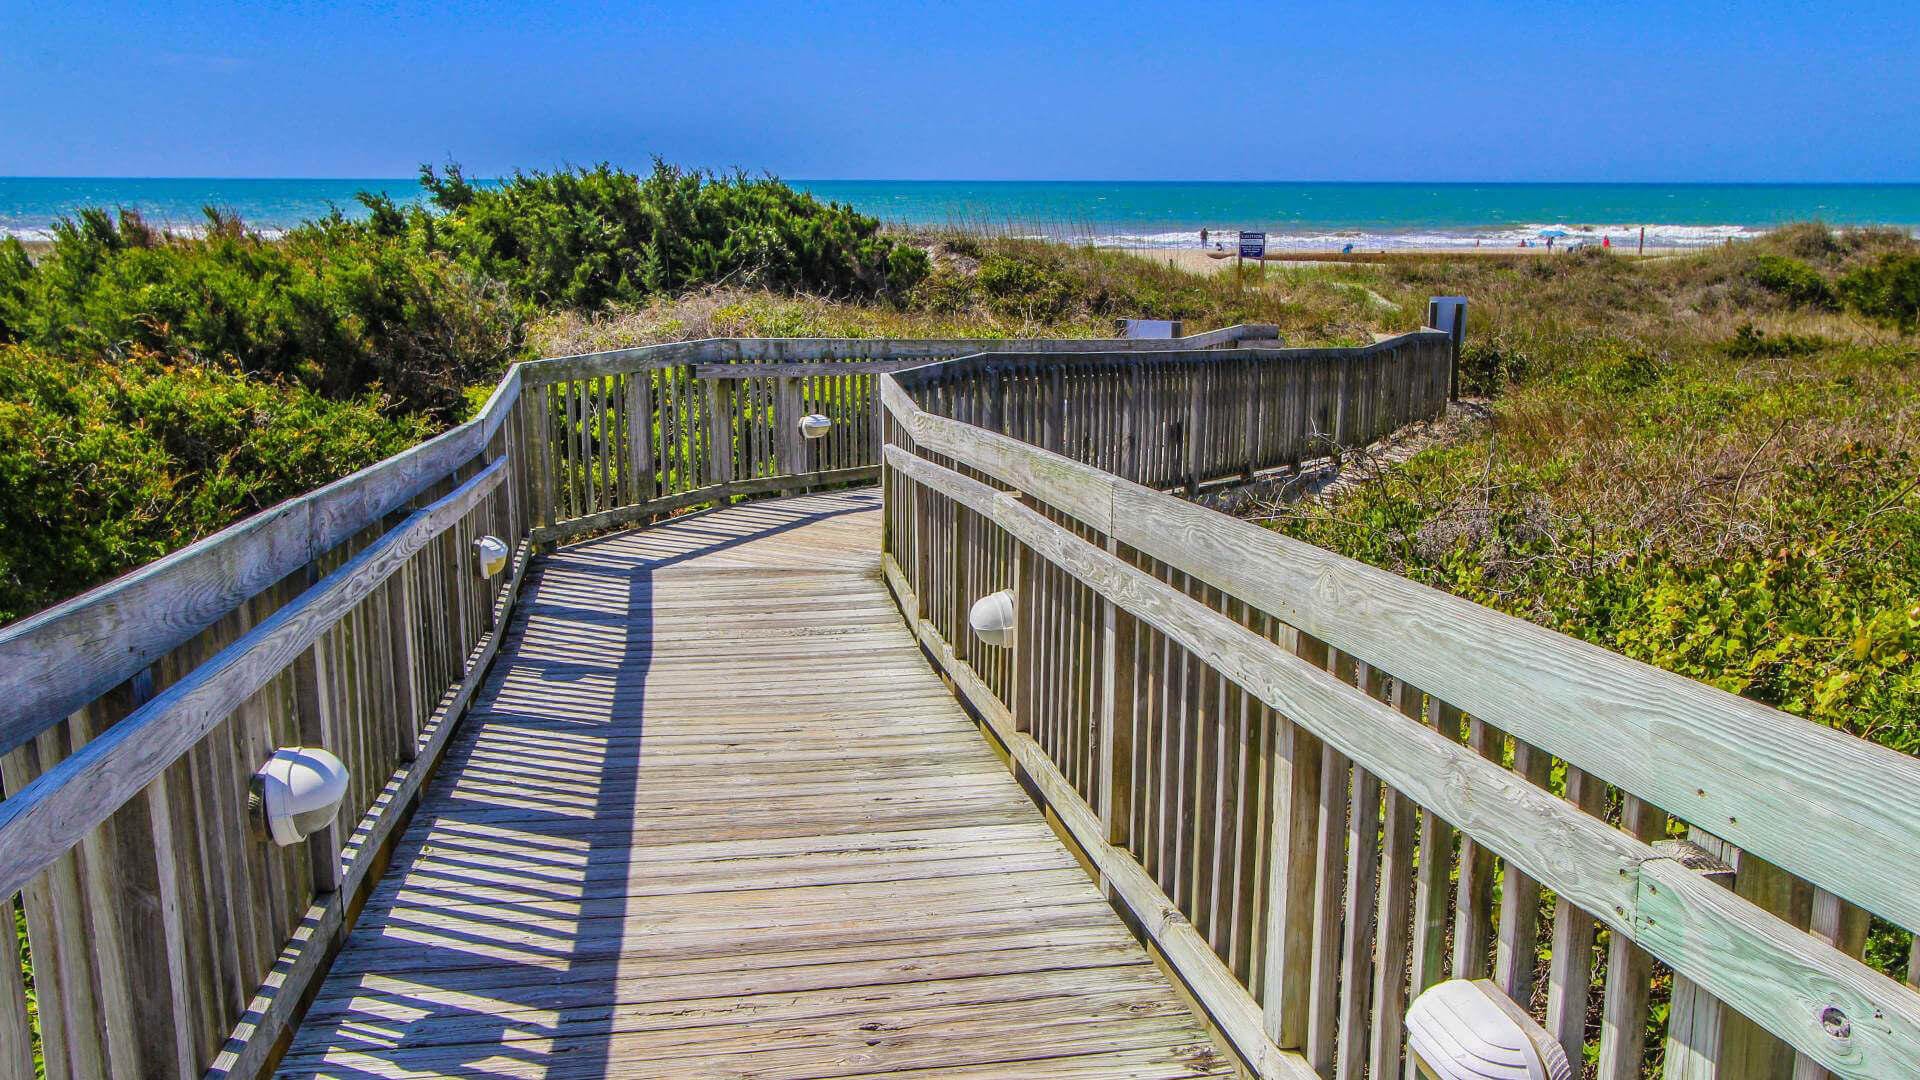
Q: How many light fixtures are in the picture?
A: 5